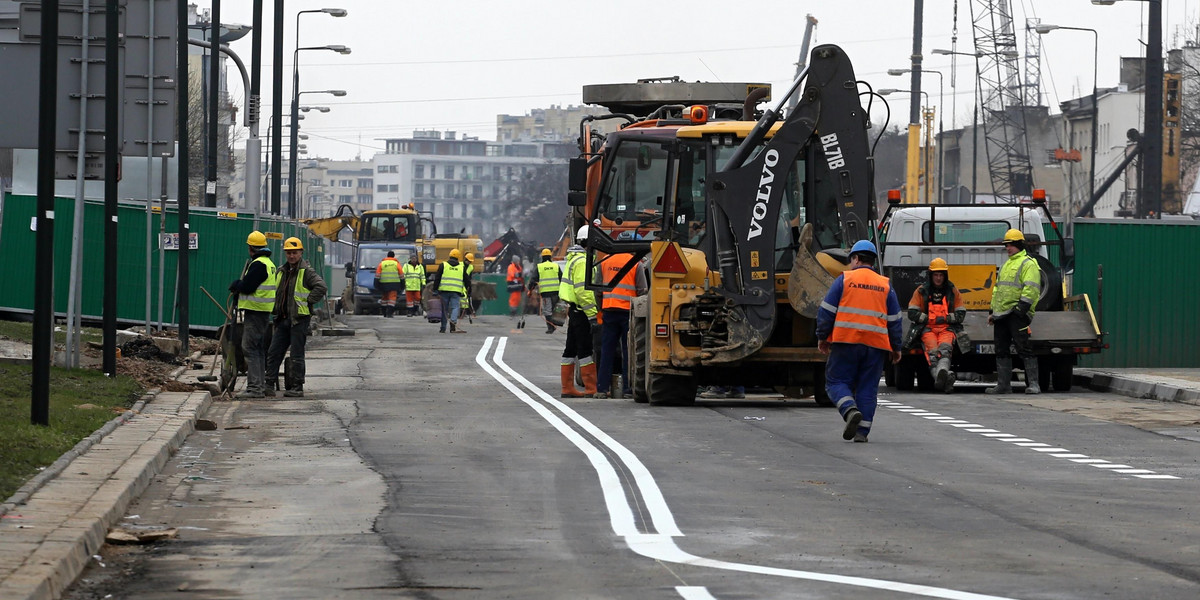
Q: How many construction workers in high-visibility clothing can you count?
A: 13